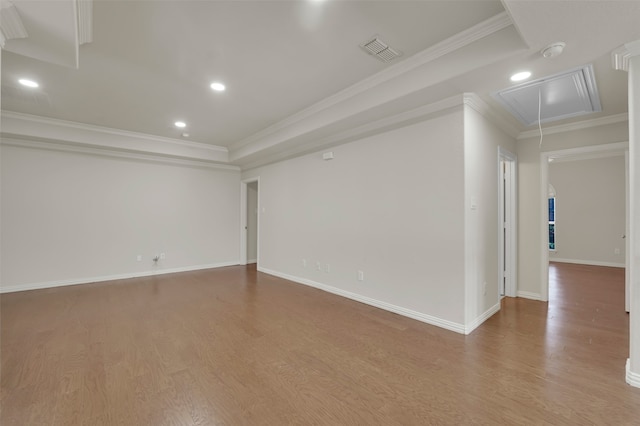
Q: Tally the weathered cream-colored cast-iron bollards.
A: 0